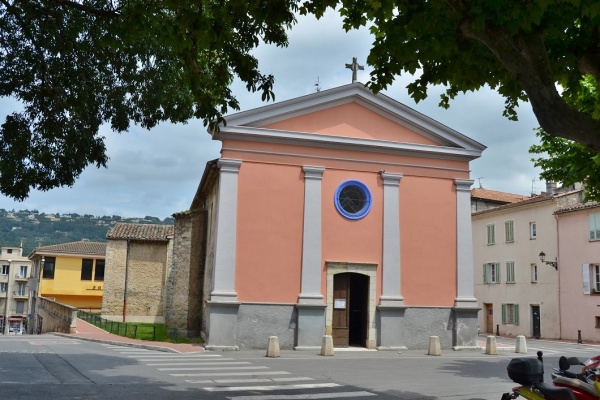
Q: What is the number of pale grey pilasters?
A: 4